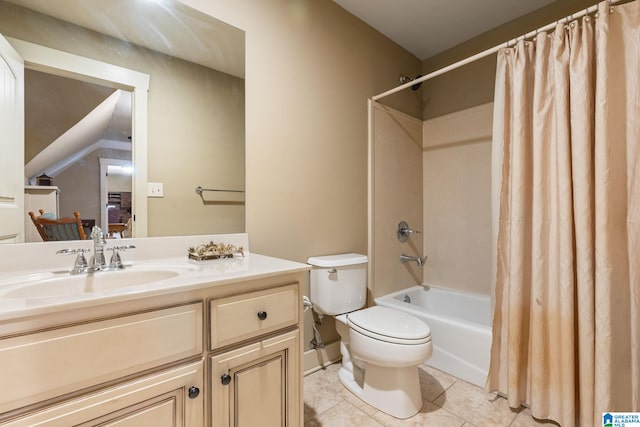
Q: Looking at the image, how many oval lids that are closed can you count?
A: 1